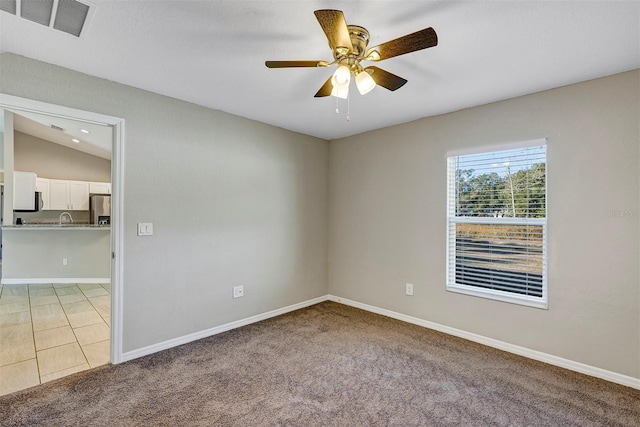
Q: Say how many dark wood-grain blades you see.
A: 5